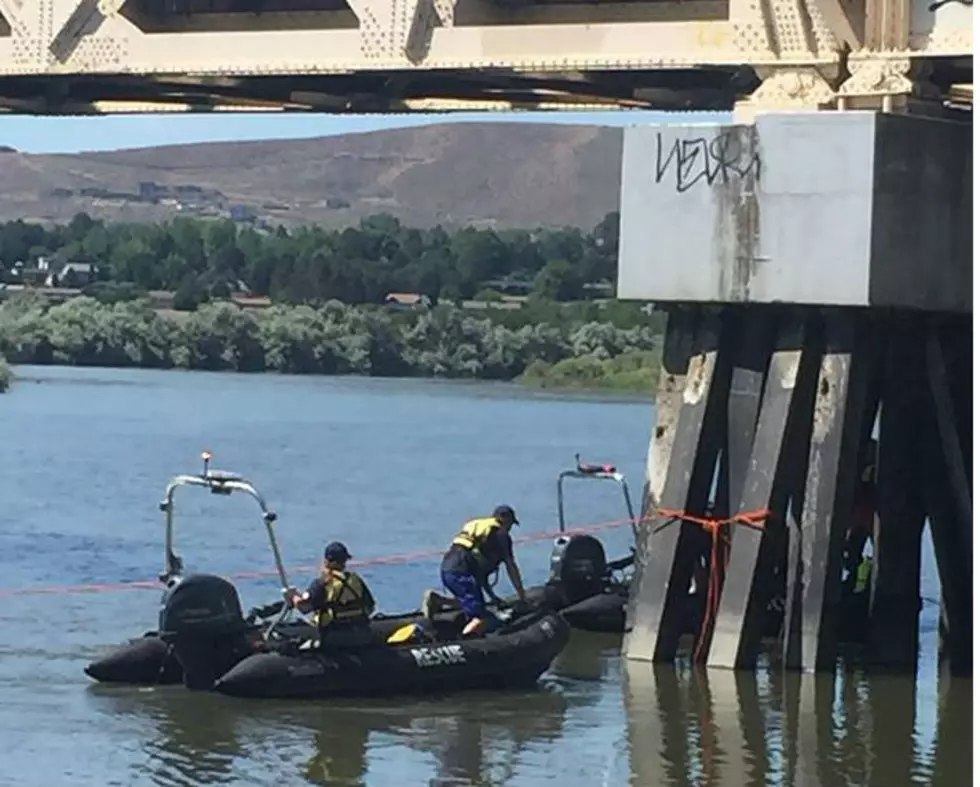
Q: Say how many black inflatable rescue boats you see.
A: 2